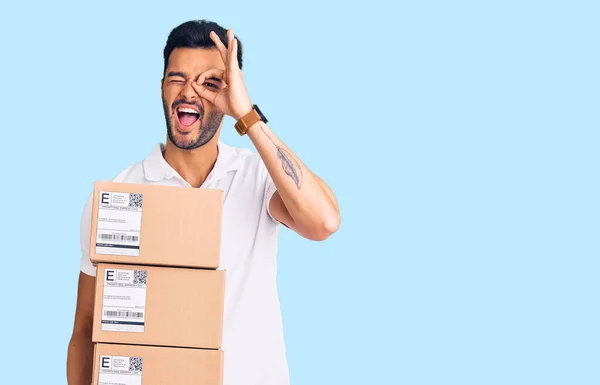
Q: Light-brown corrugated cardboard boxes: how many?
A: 3